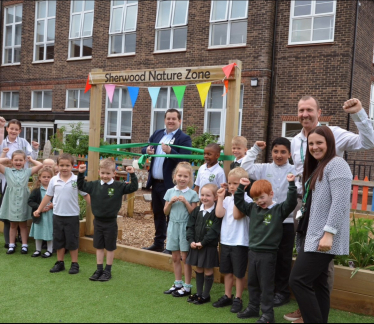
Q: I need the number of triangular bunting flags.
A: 8